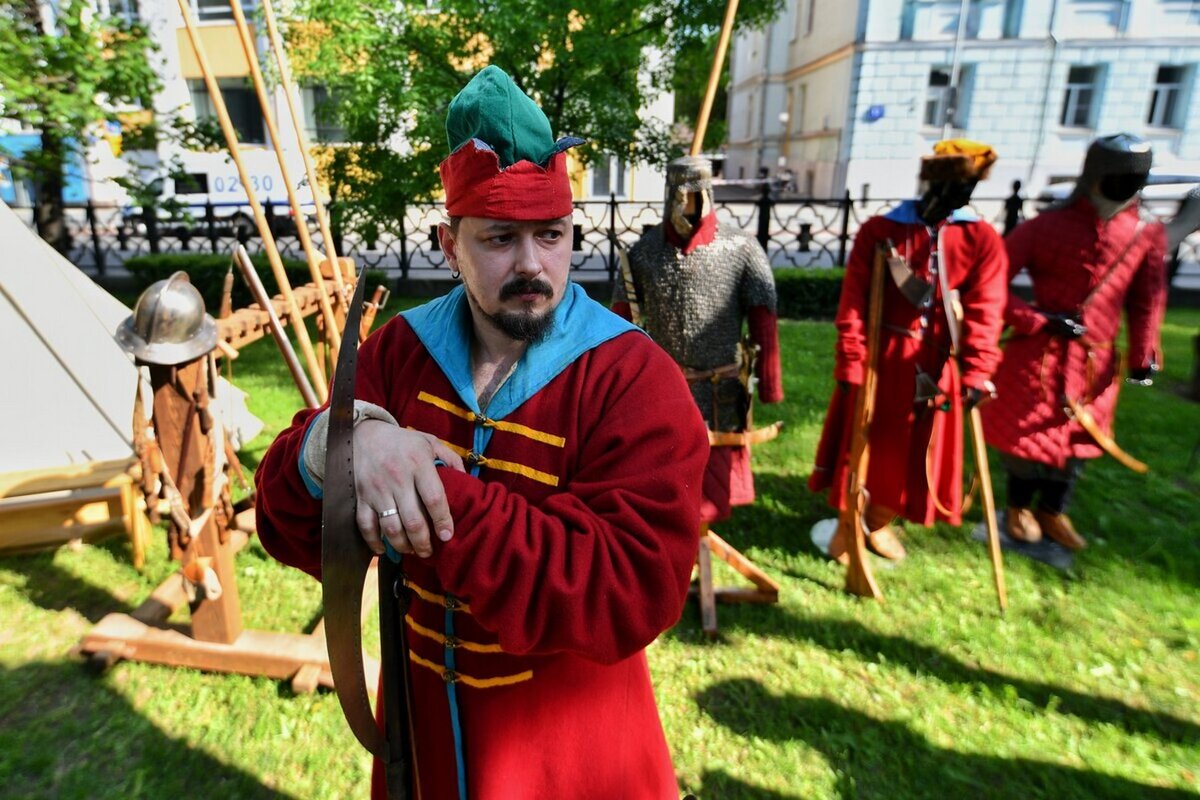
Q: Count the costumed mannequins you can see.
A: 3